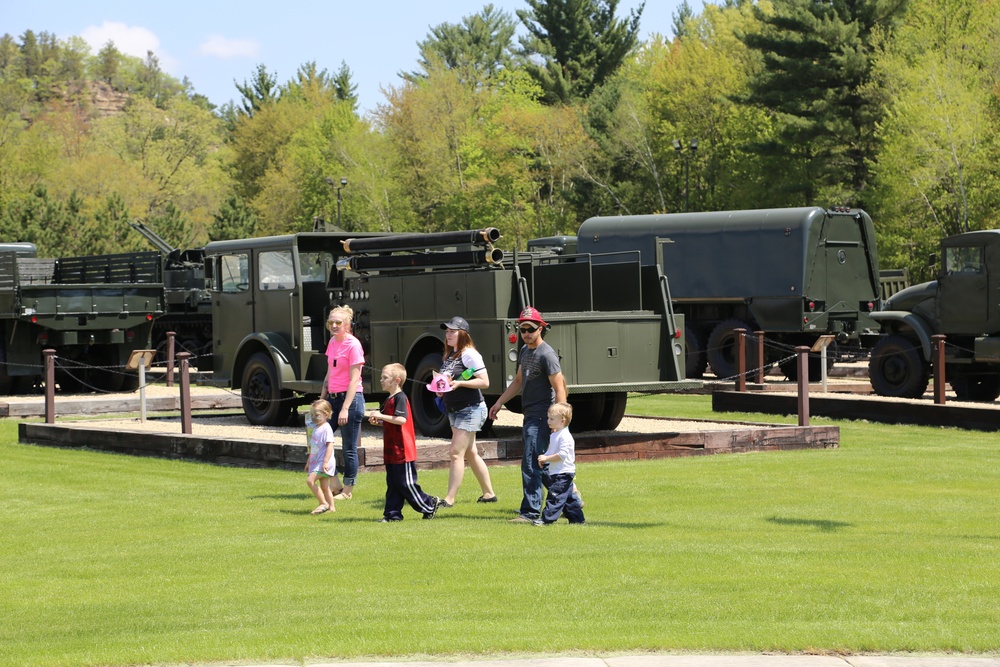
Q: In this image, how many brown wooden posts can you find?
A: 7